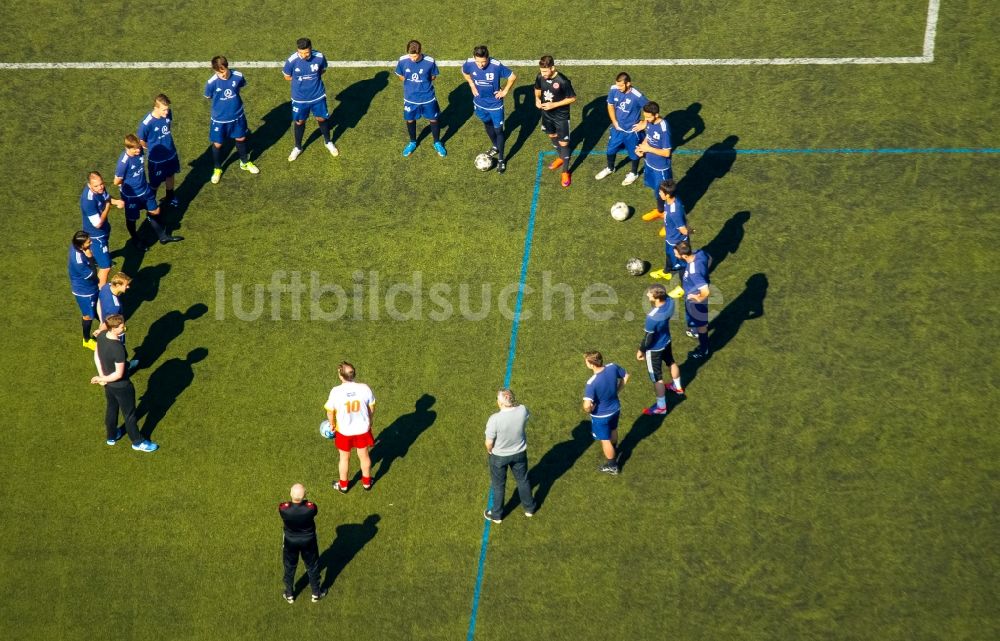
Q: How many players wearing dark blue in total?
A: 15